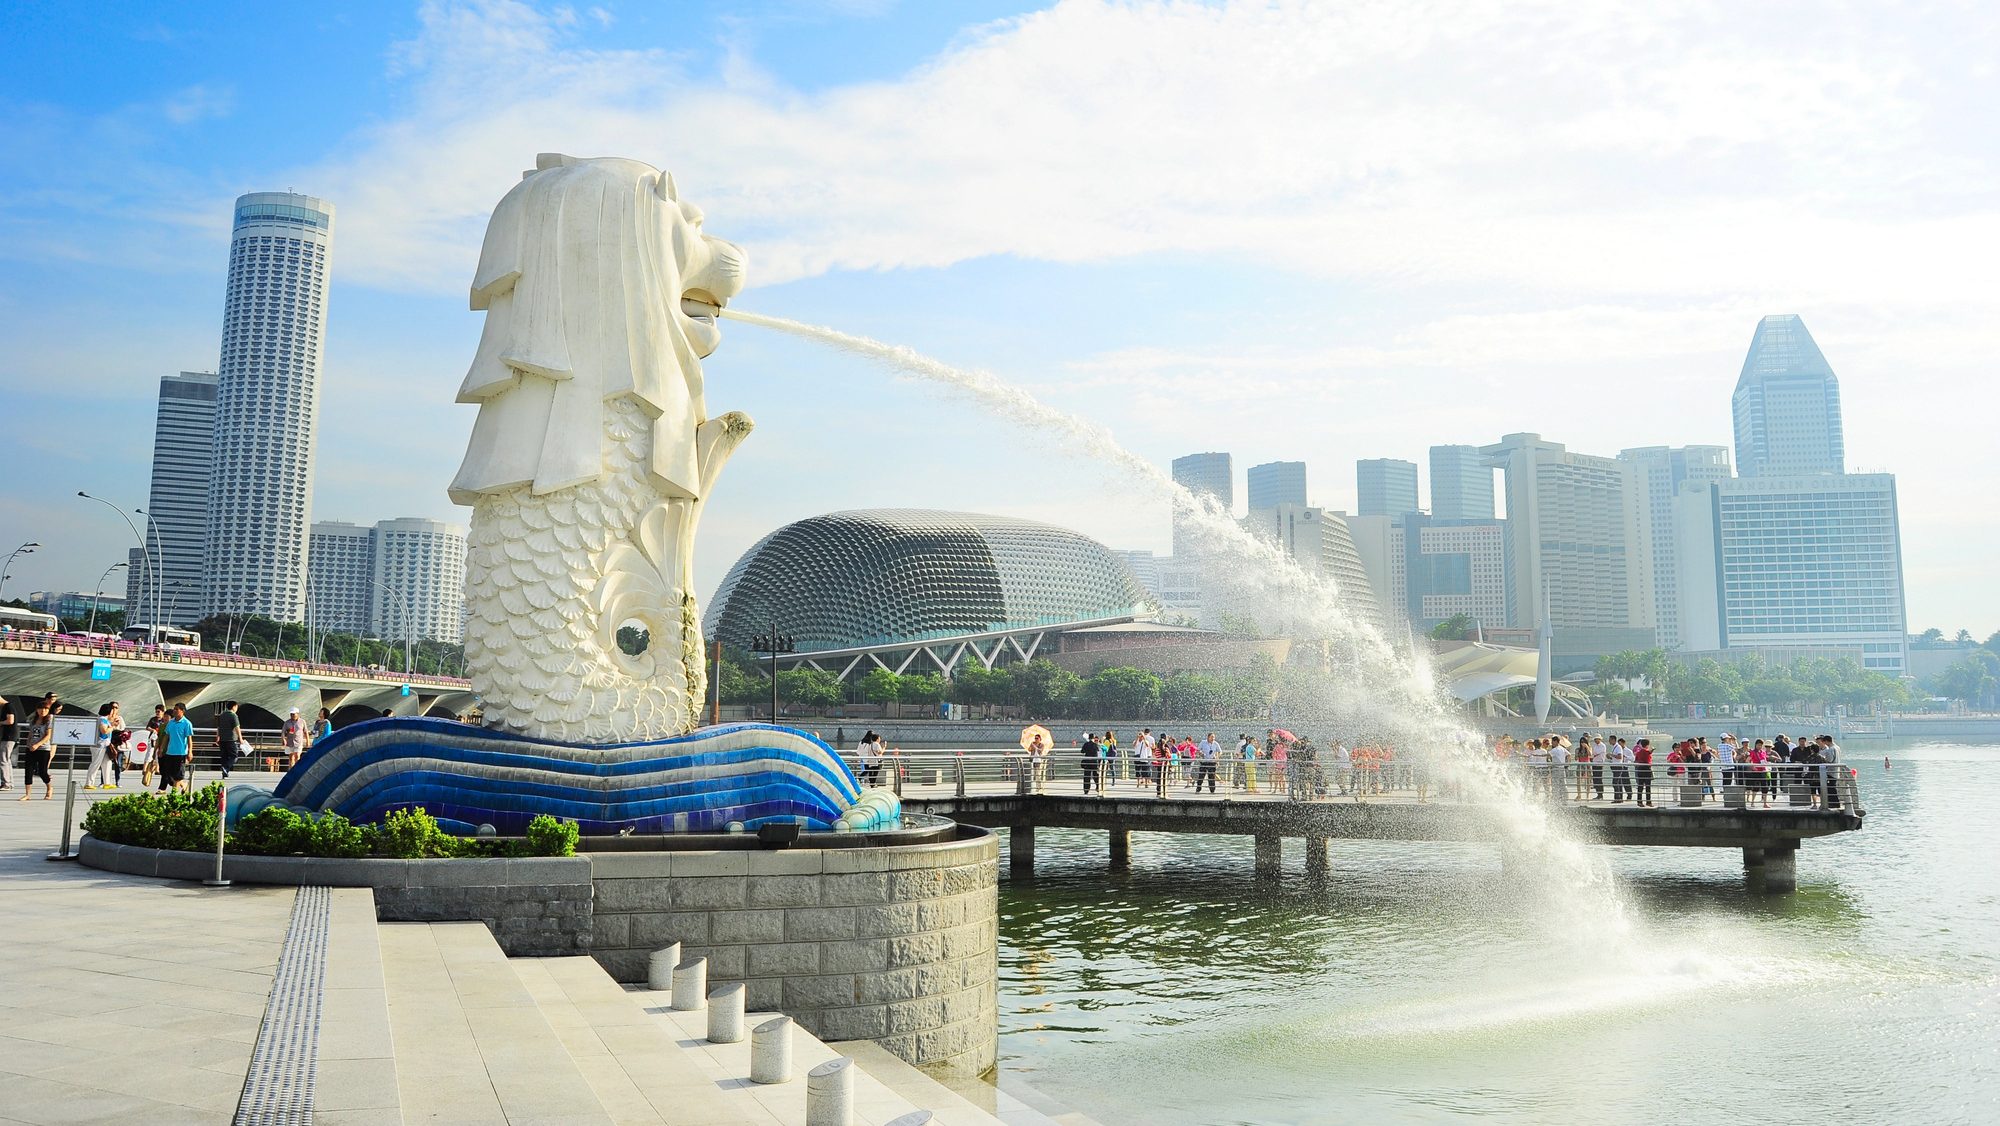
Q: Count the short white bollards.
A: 6